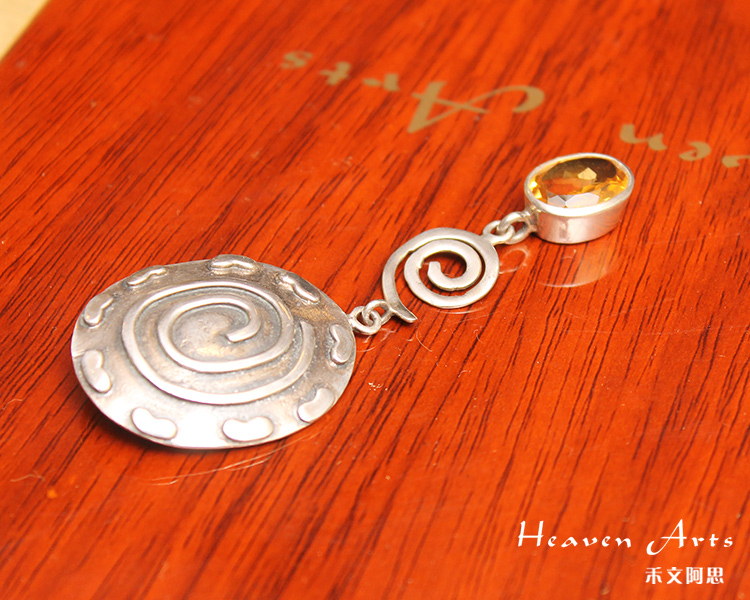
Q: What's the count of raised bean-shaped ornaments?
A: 9